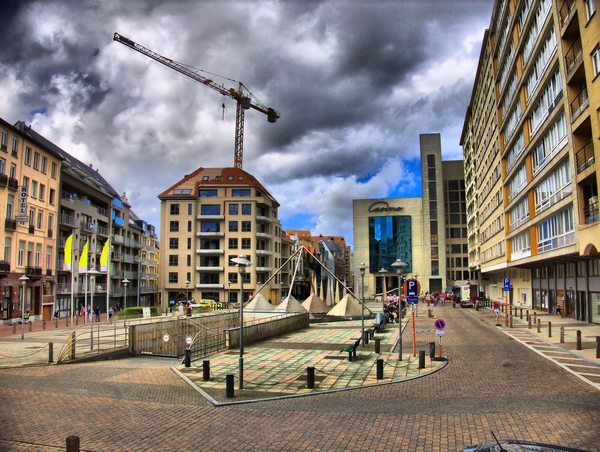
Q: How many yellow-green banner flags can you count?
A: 3